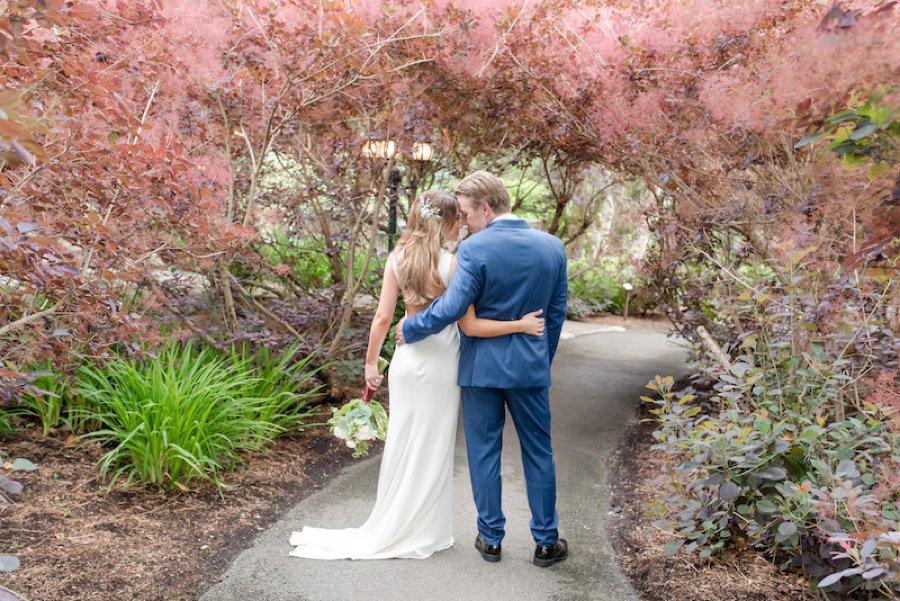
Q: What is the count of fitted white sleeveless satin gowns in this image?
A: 1